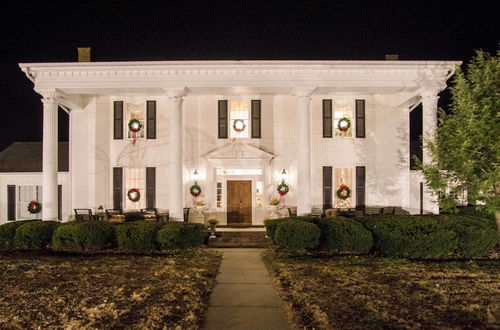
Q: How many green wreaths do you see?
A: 8